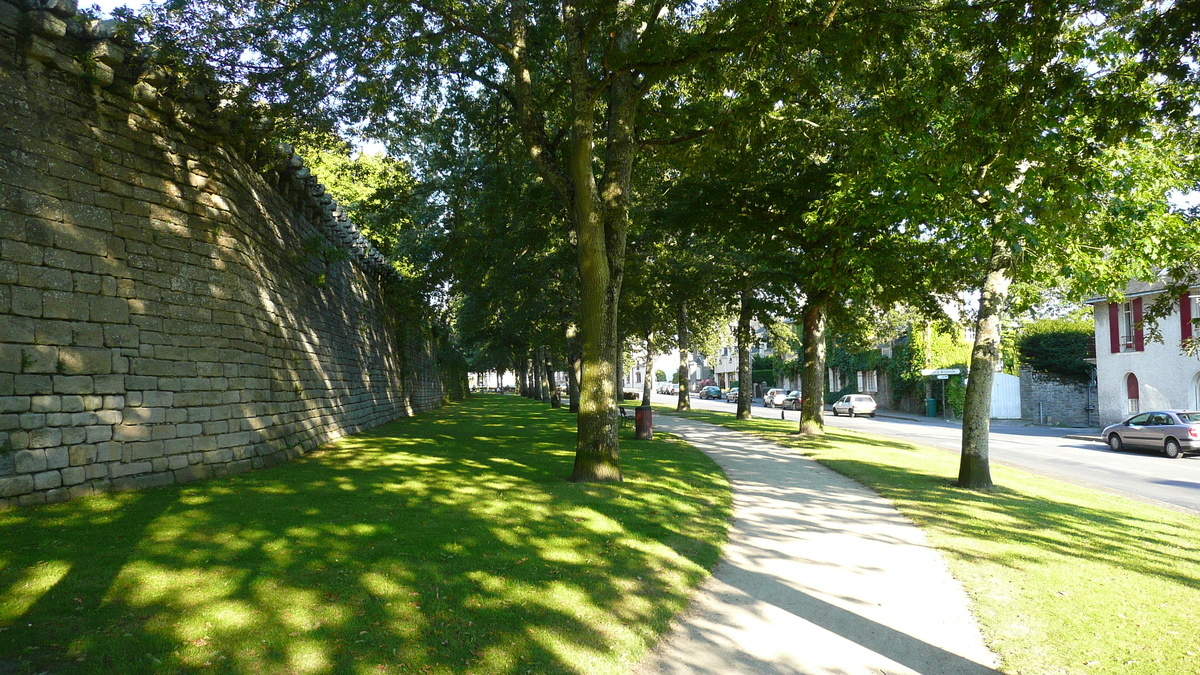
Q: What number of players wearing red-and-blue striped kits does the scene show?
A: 0